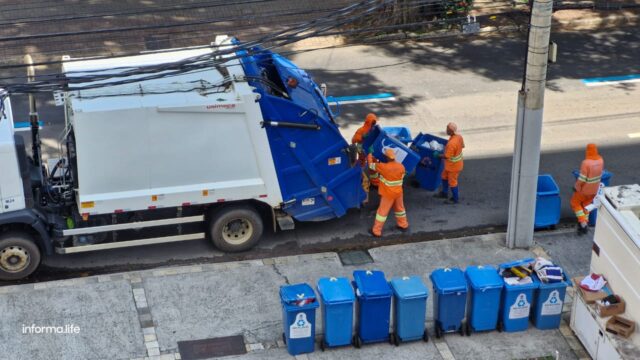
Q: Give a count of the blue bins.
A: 13